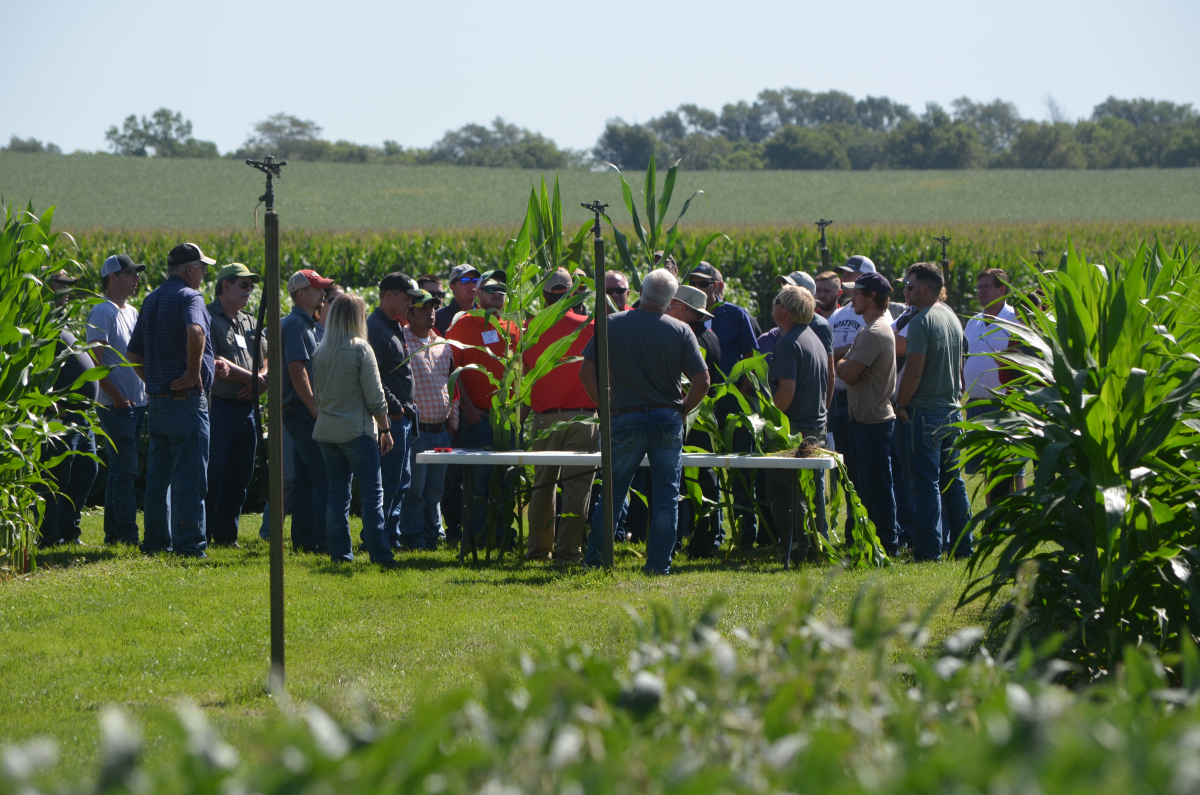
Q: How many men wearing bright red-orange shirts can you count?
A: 2